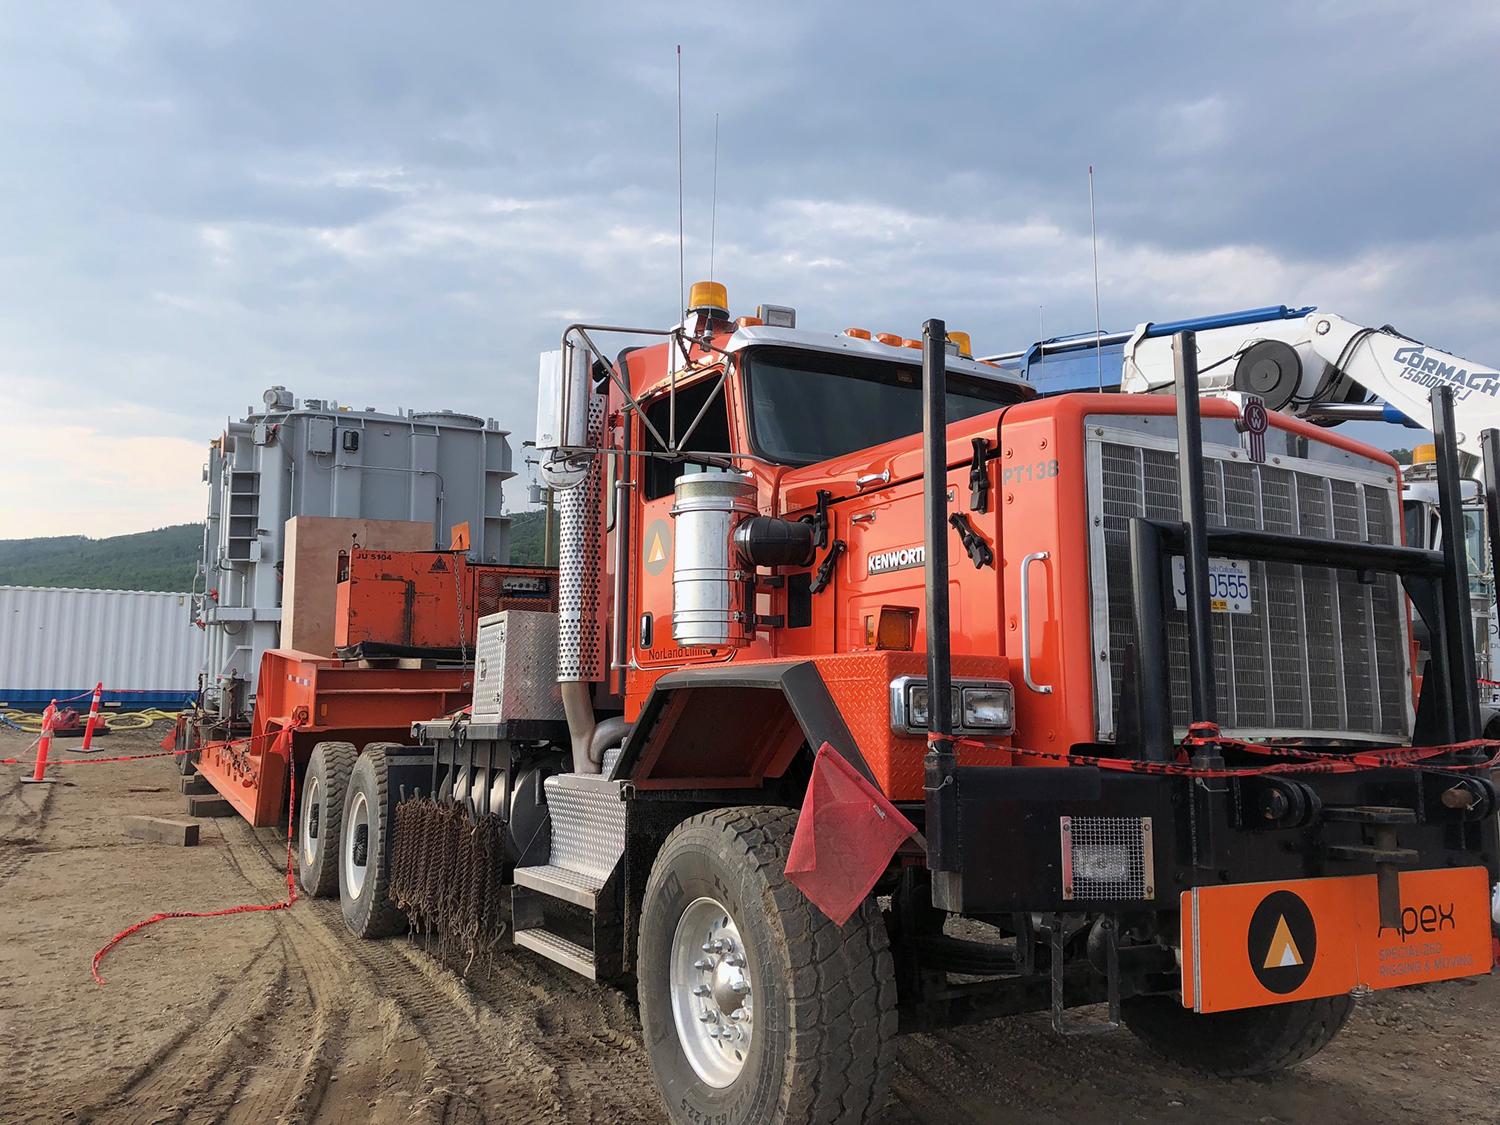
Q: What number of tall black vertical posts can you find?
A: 4